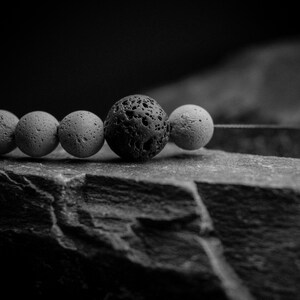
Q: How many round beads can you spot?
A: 5